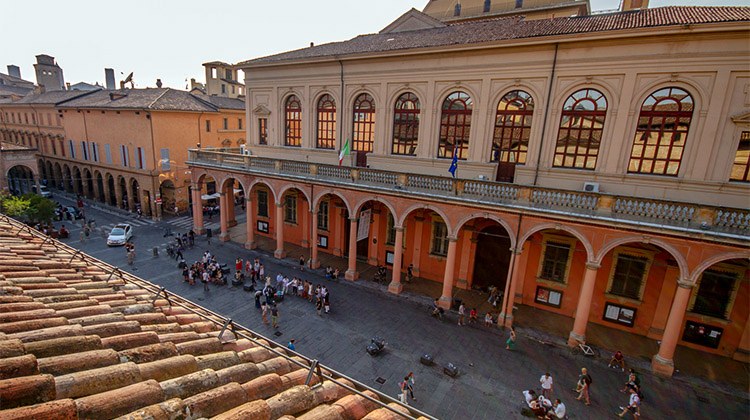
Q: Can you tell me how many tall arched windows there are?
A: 8